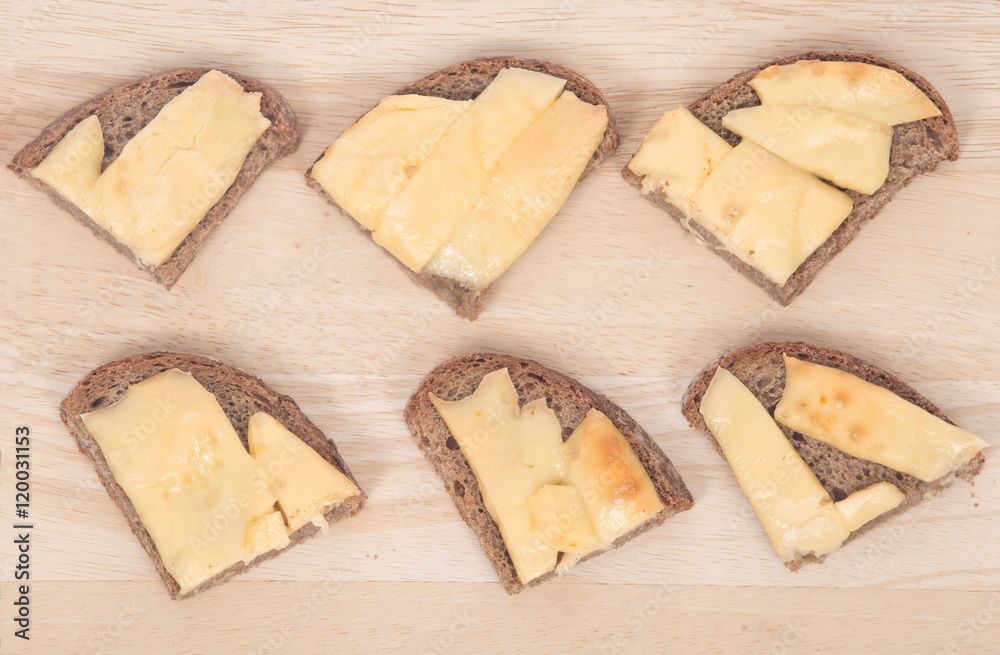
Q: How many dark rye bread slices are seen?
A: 6